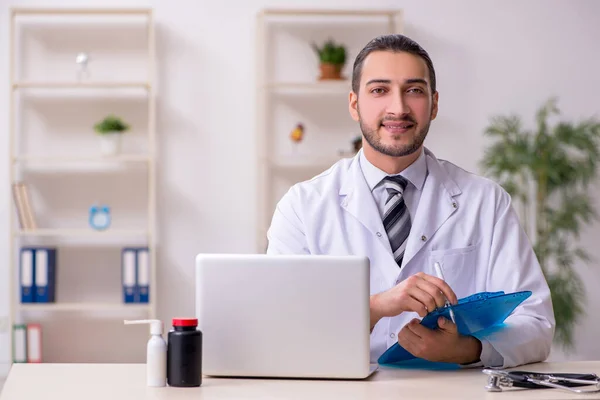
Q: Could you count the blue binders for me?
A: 4